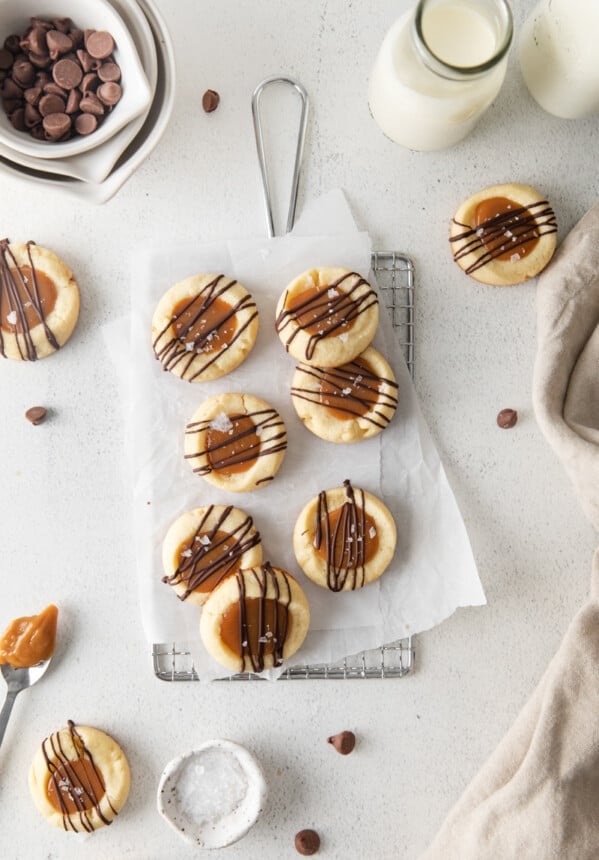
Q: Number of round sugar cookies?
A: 10